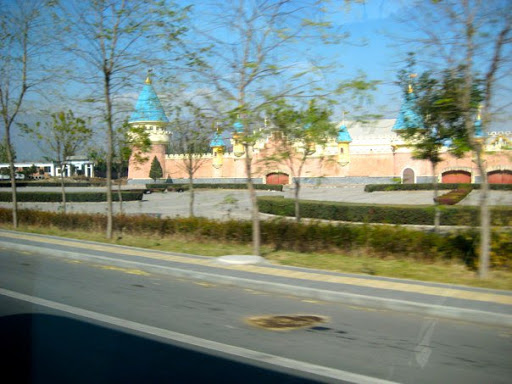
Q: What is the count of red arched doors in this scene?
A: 3